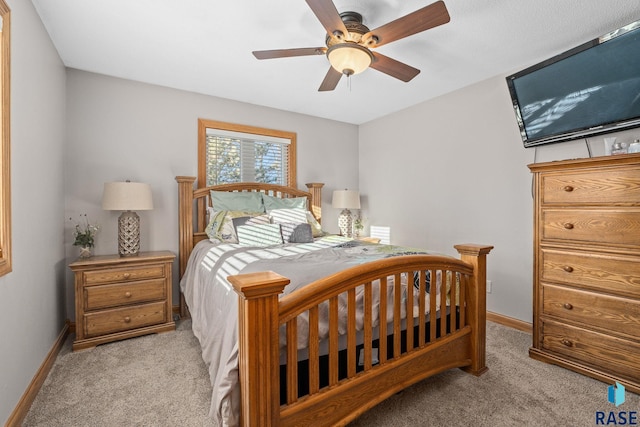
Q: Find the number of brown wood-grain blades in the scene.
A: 5